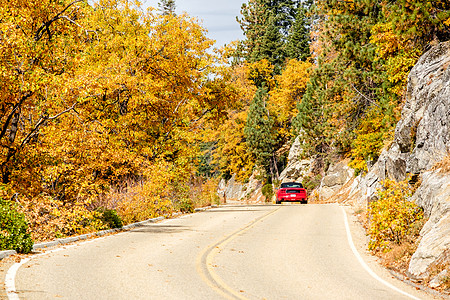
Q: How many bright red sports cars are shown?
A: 1